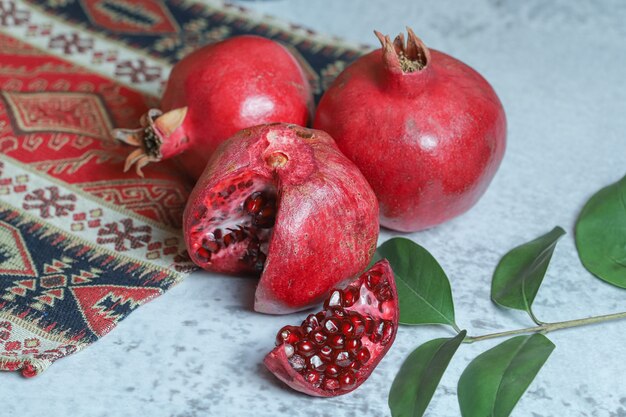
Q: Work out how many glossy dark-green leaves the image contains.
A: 5